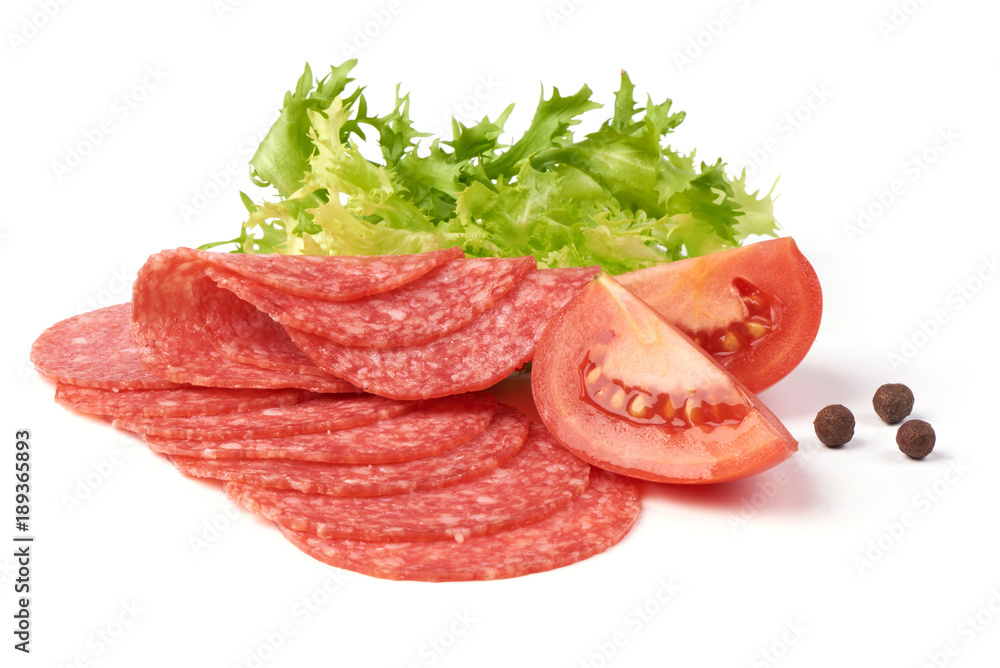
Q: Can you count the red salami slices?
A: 10